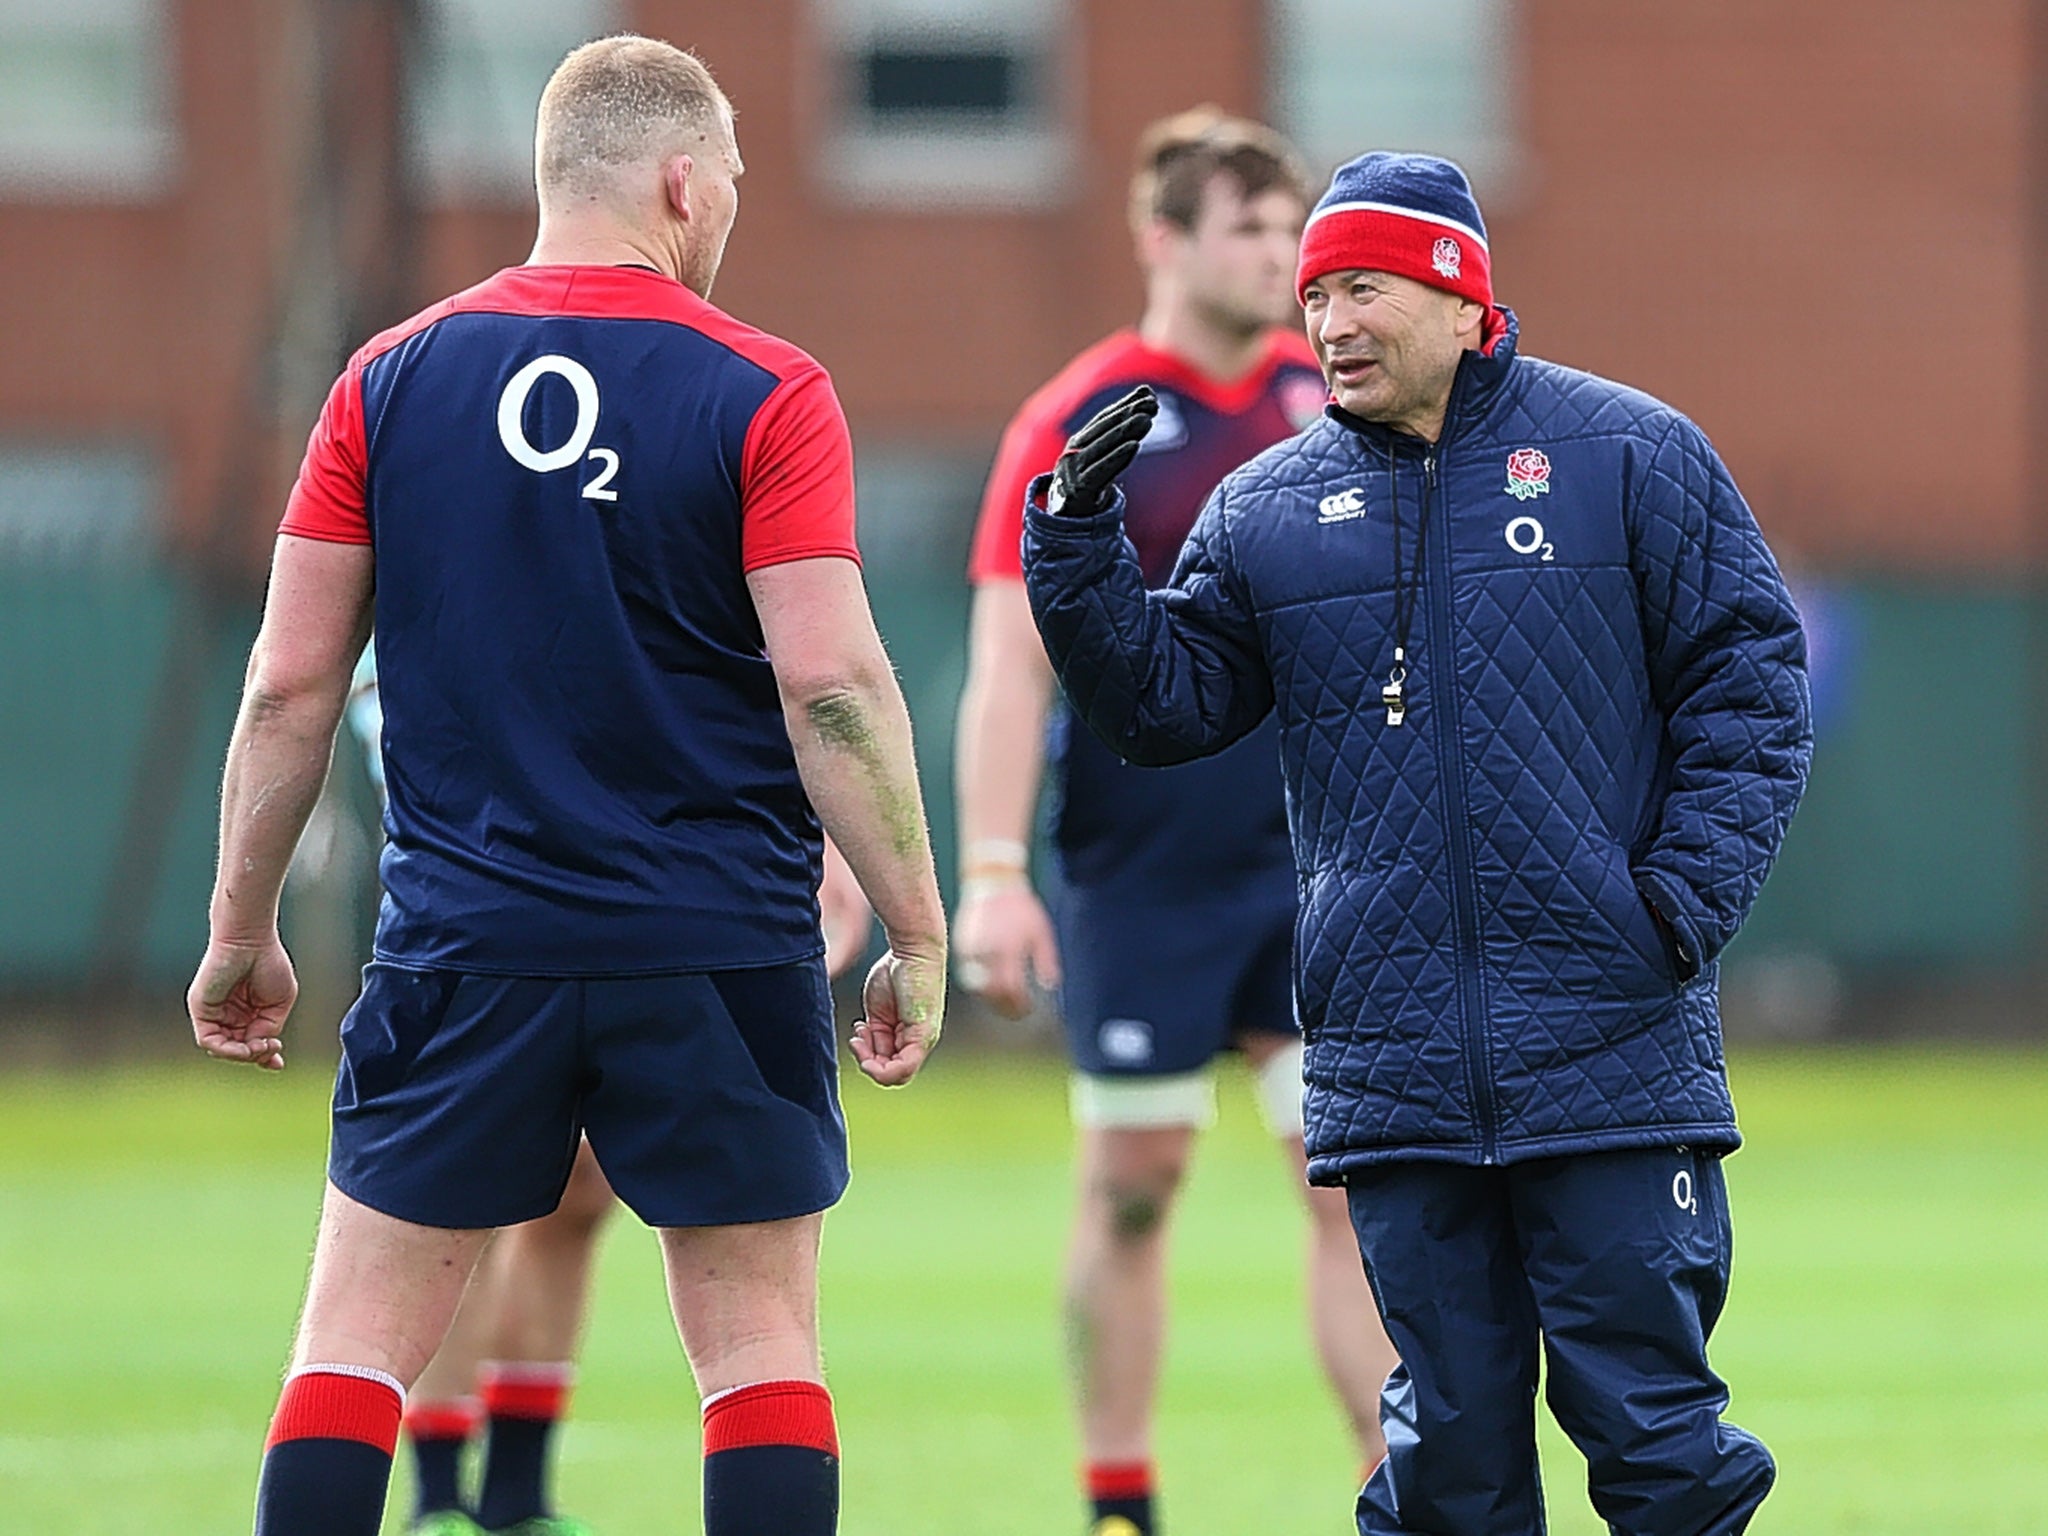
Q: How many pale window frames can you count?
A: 4